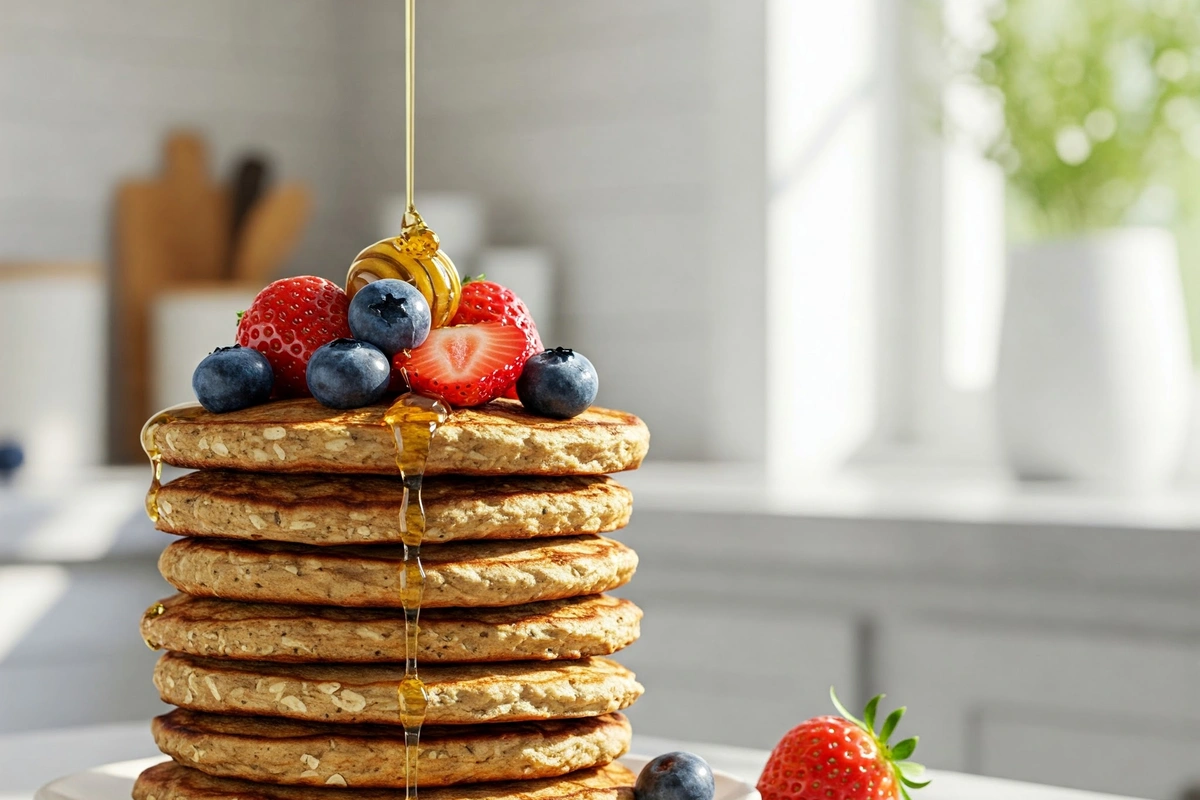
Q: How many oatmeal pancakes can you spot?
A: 7